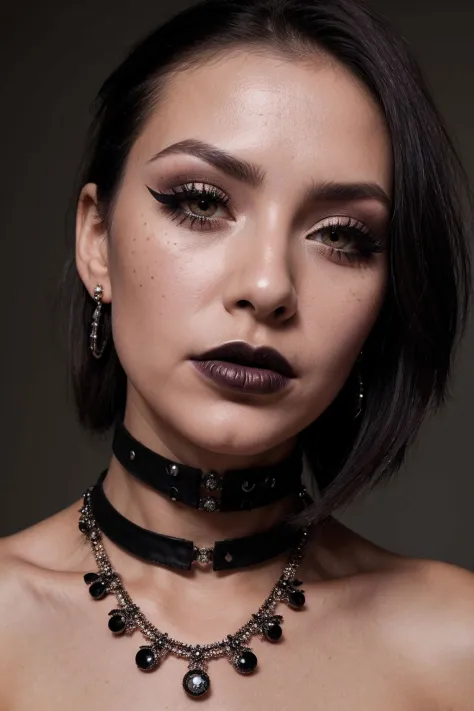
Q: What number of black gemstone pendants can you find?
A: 7